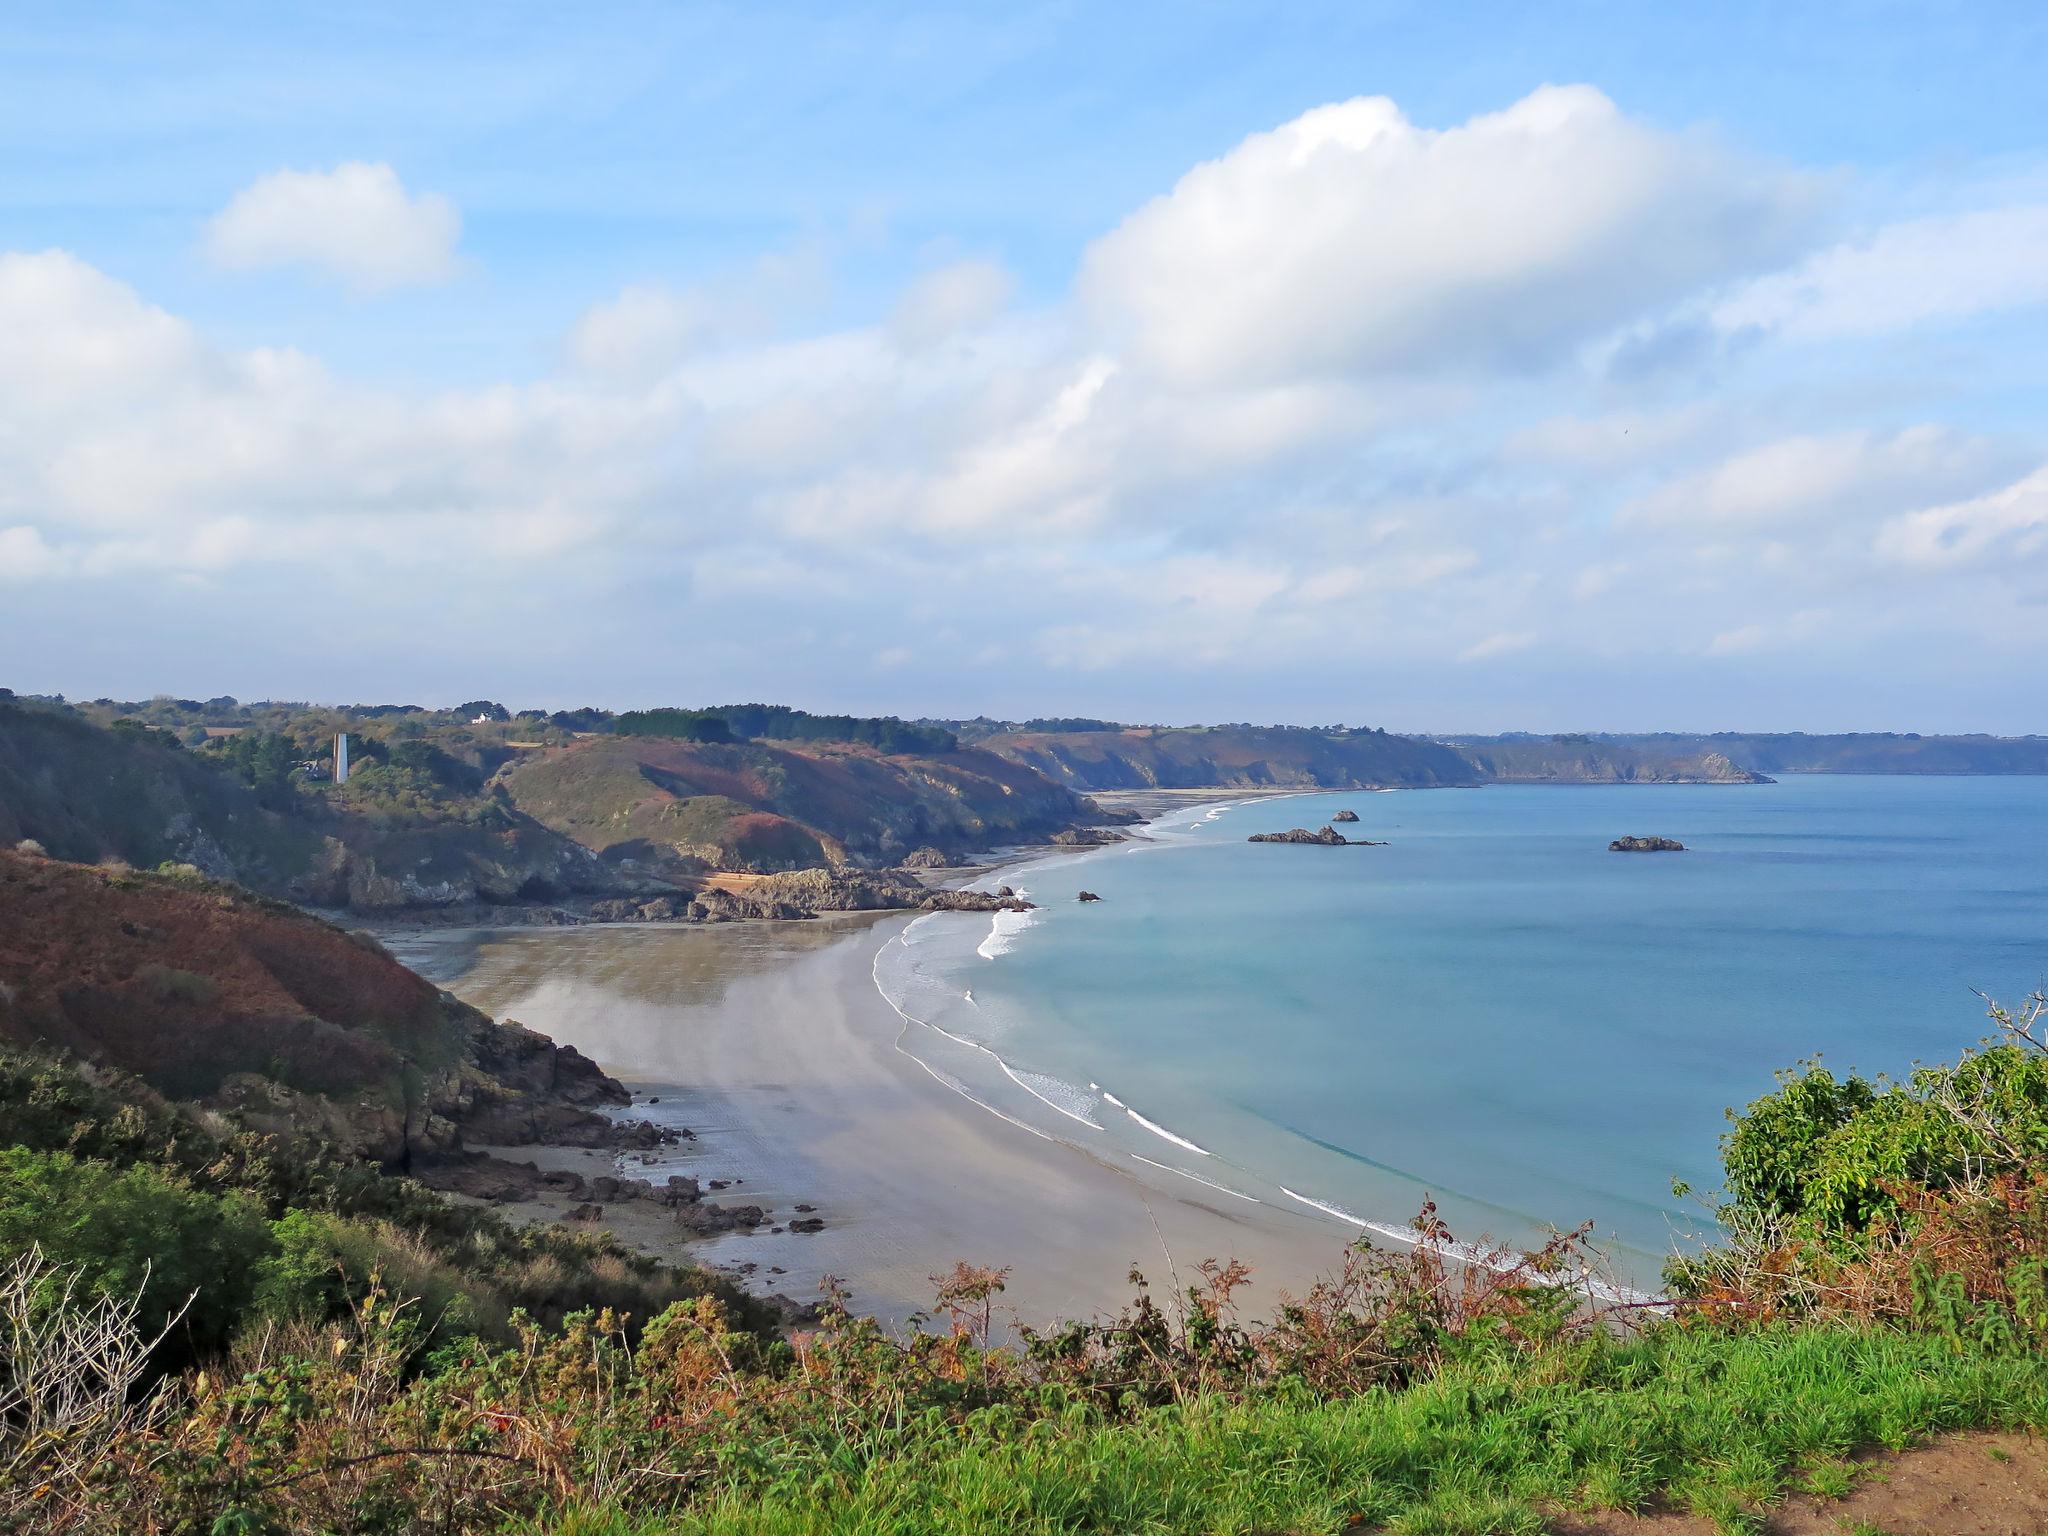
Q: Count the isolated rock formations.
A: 4